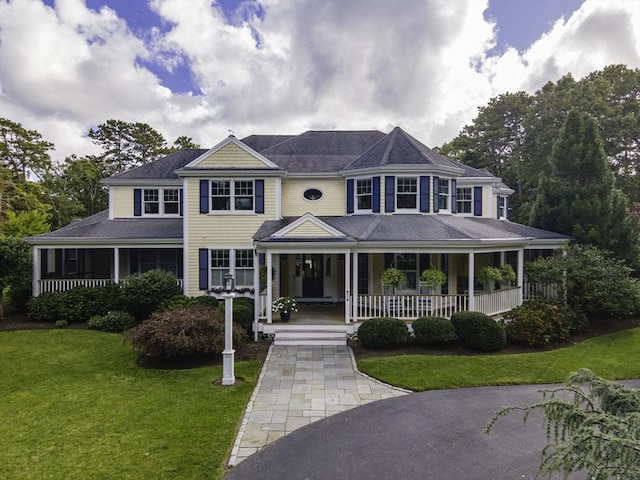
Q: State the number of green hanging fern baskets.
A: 4